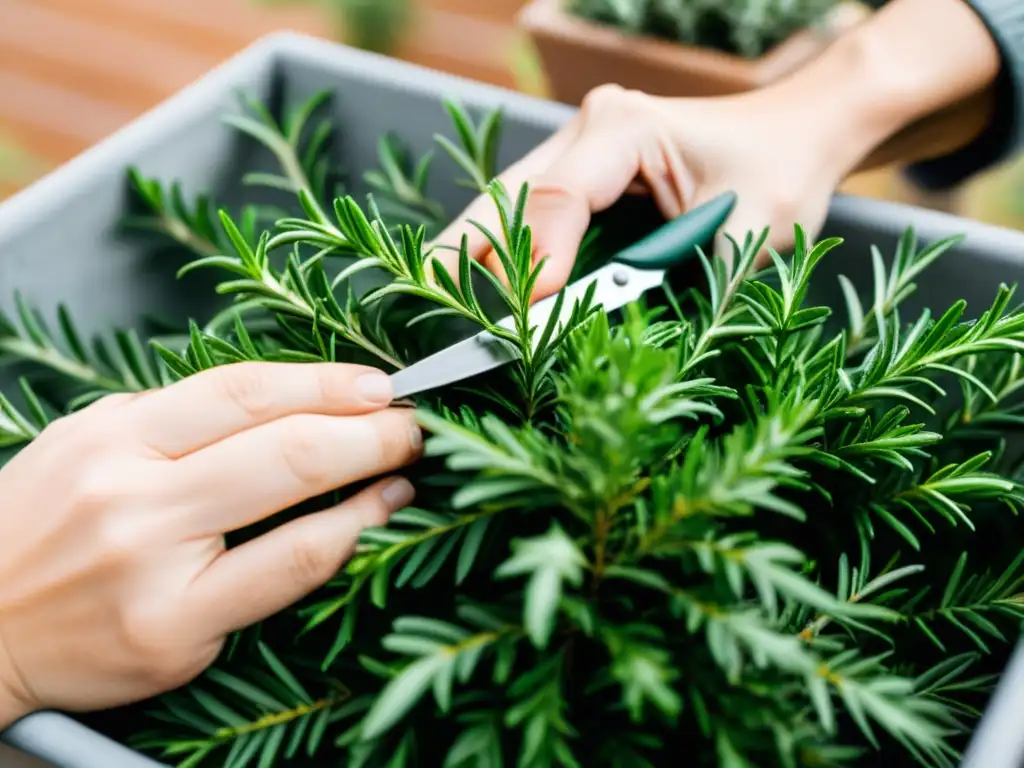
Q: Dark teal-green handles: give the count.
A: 1